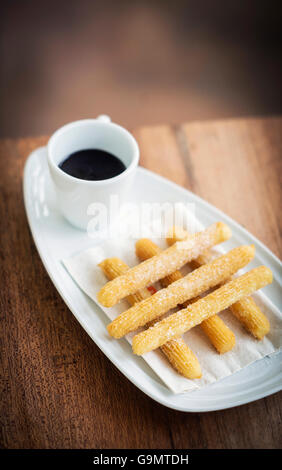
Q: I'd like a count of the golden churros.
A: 6